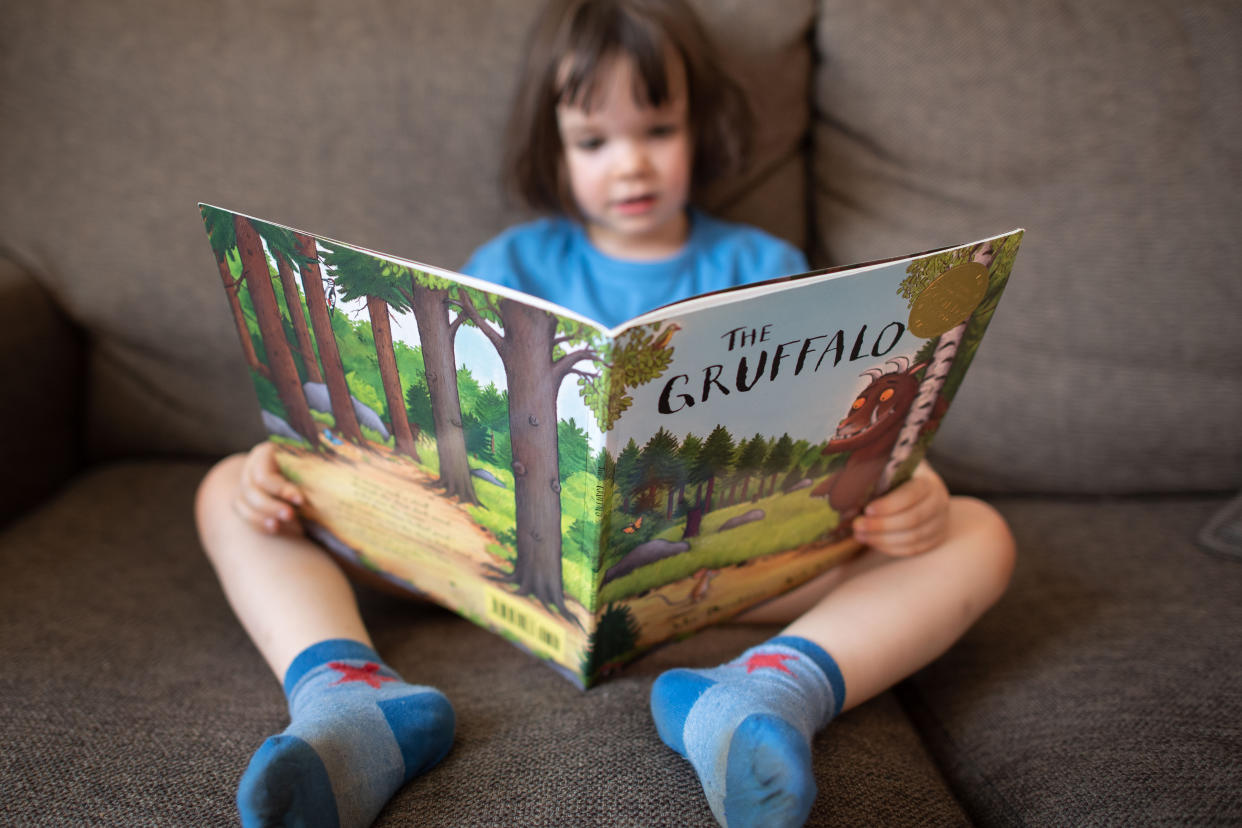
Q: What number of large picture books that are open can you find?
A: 1